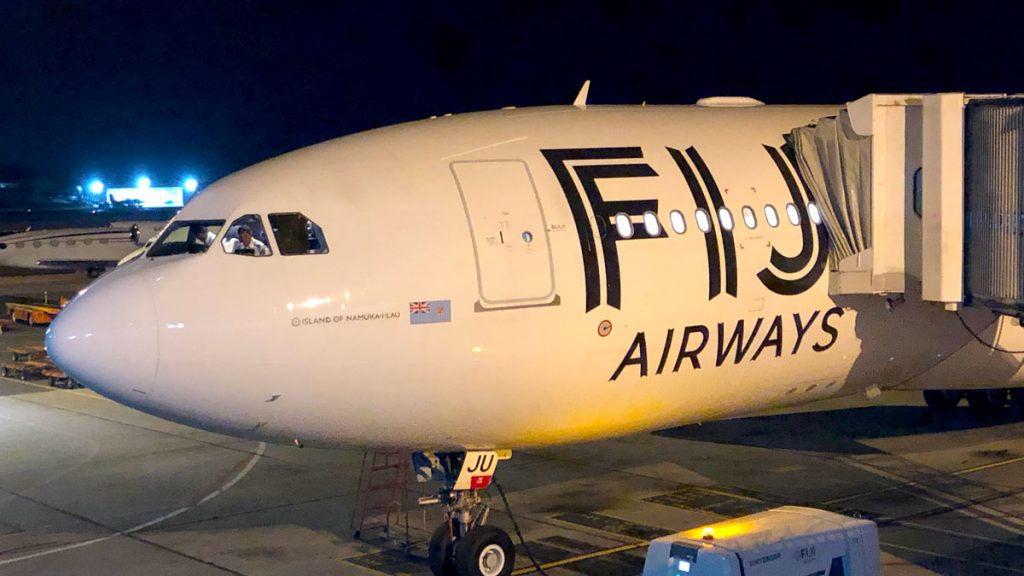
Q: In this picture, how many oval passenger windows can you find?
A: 9